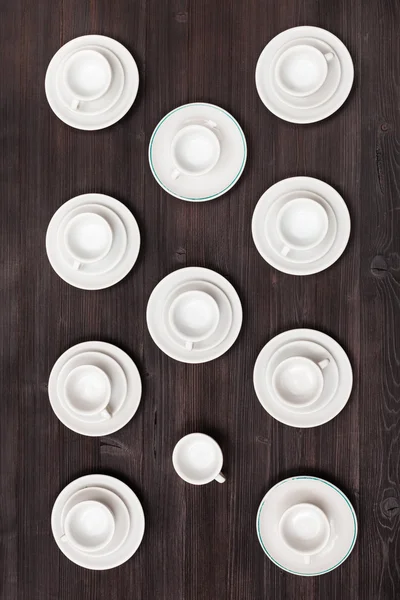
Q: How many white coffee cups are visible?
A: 11